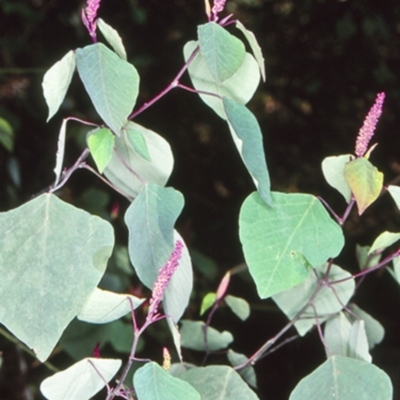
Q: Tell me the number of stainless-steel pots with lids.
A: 0